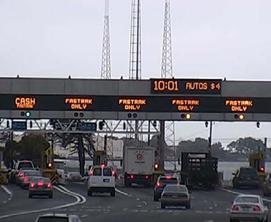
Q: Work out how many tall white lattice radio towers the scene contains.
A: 3